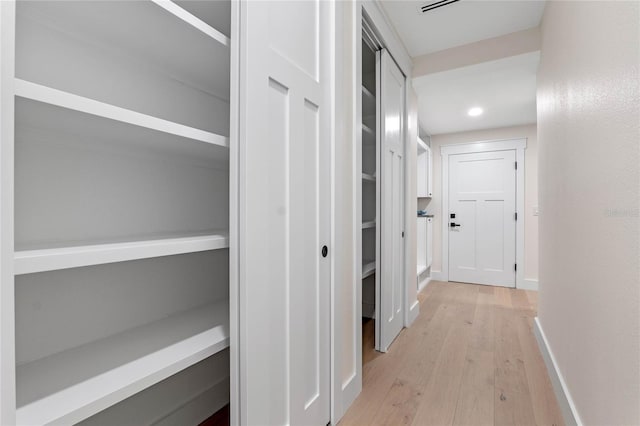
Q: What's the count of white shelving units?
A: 2